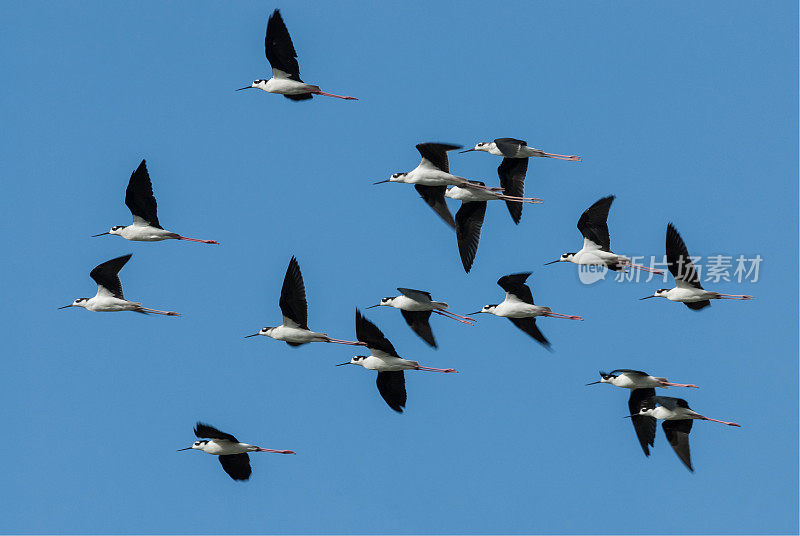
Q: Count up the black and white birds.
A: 15